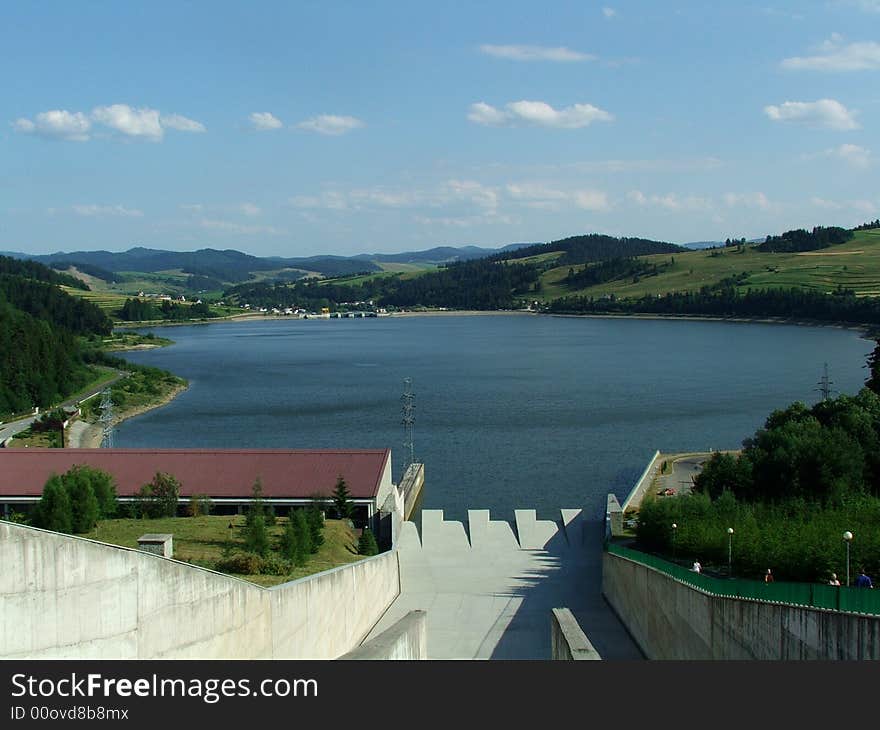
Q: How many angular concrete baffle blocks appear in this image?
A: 4